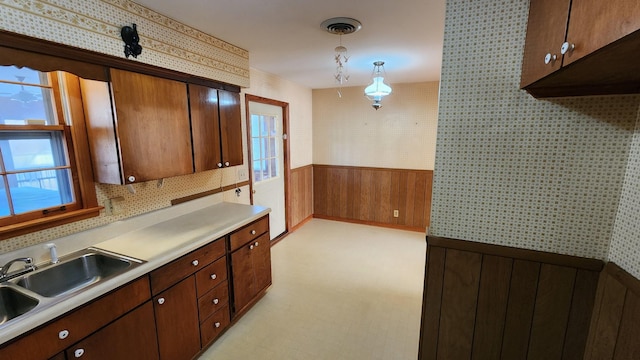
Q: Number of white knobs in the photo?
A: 15